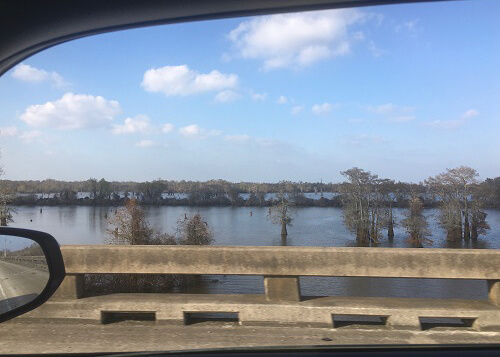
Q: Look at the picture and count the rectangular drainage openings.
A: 4